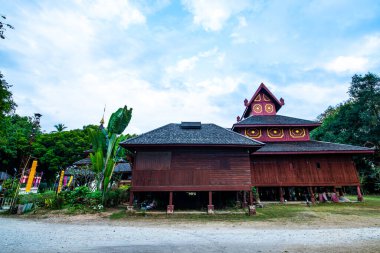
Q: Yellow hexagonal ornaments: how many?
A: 5